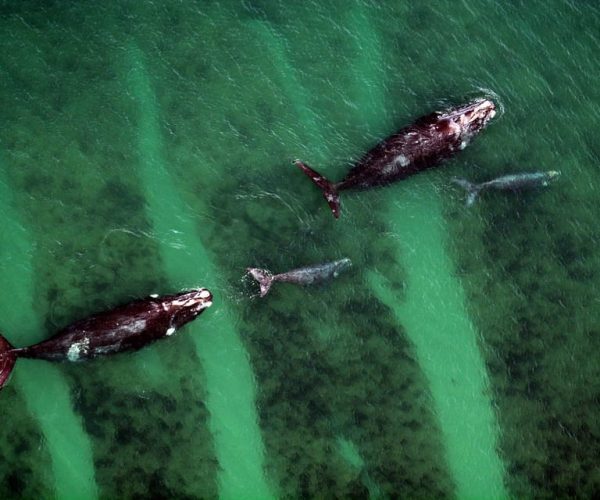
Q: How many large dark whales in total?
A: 2